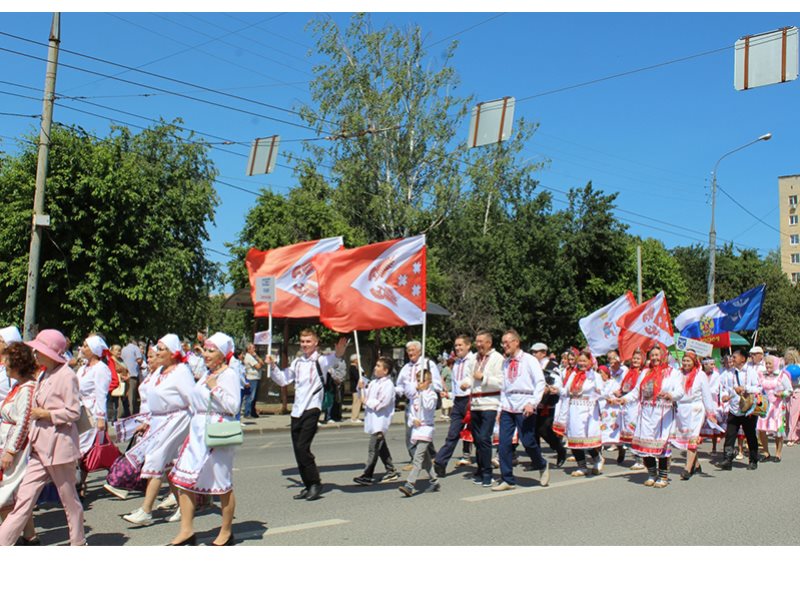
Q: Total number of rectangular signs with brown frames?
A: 3